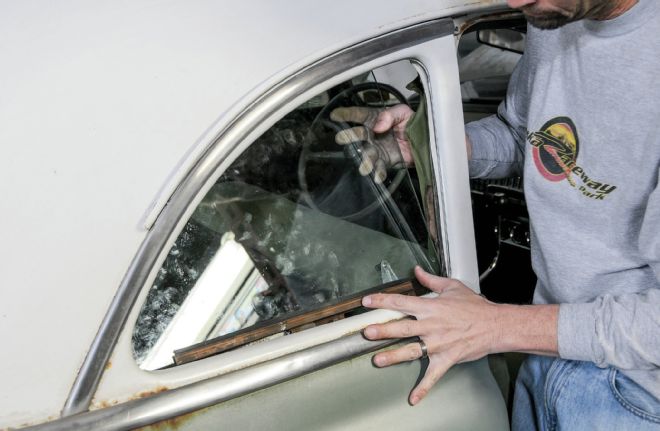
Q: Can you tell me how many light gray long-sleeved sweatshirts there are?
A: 1